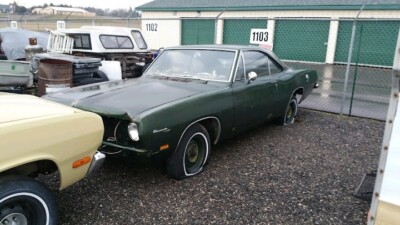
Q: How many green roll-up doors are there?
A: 4